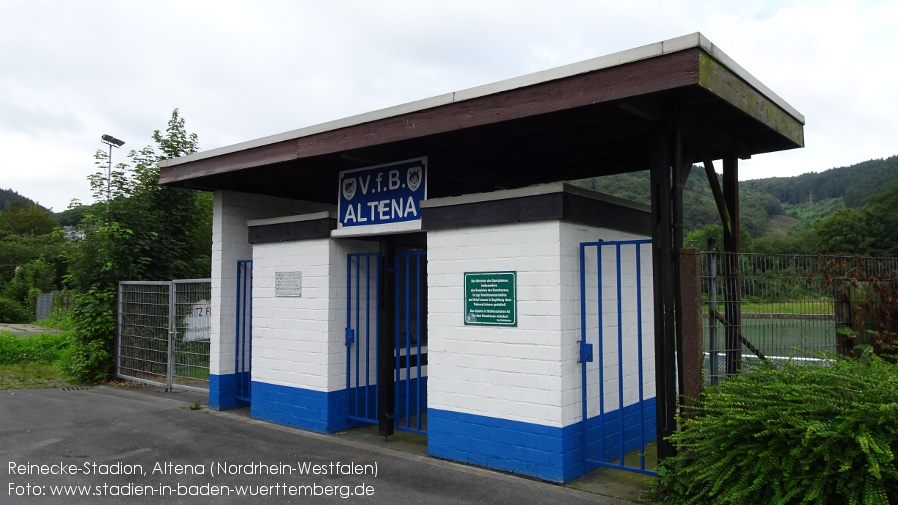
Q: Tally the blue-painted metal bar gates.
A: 4